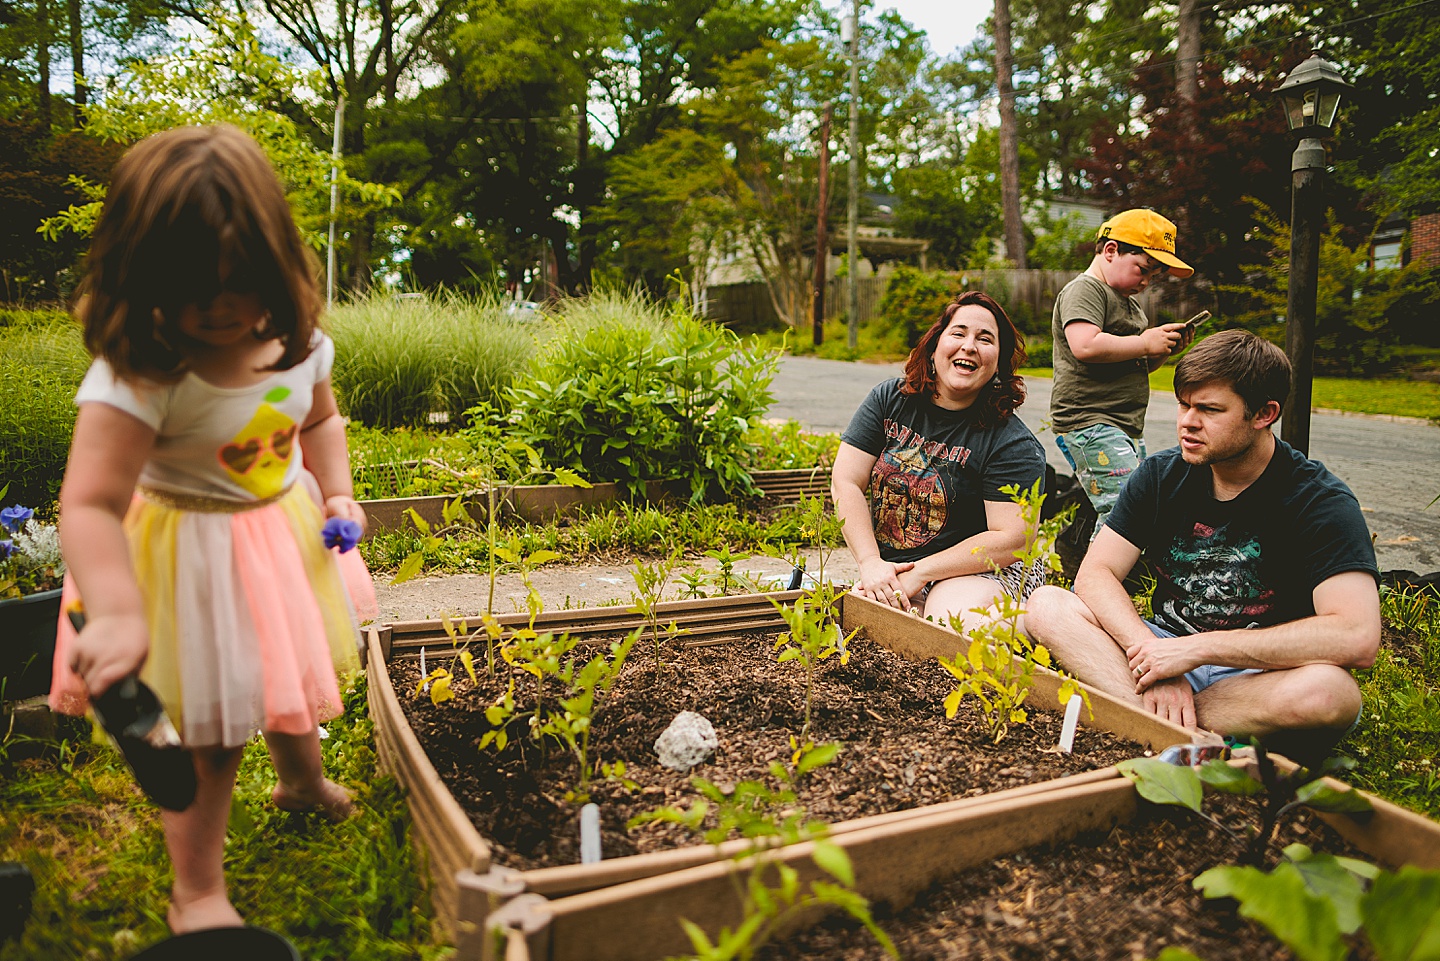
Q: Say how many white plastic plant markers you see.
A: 4